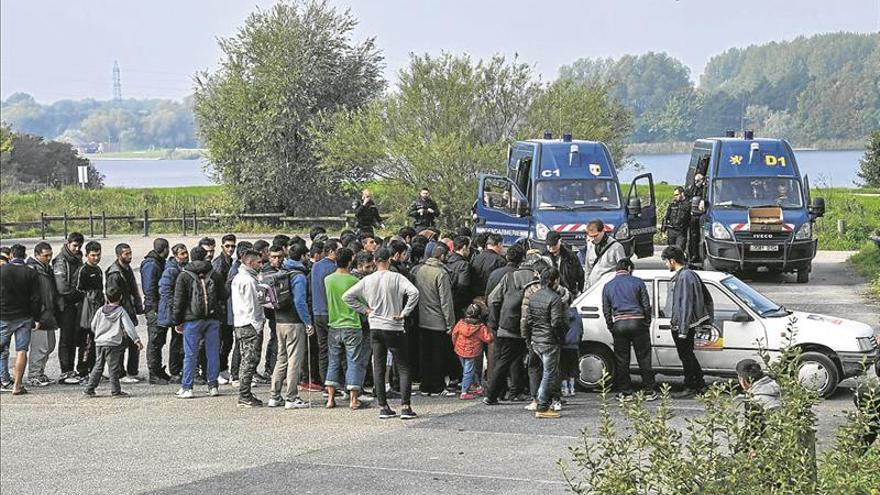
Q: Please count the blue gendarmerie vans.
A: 2